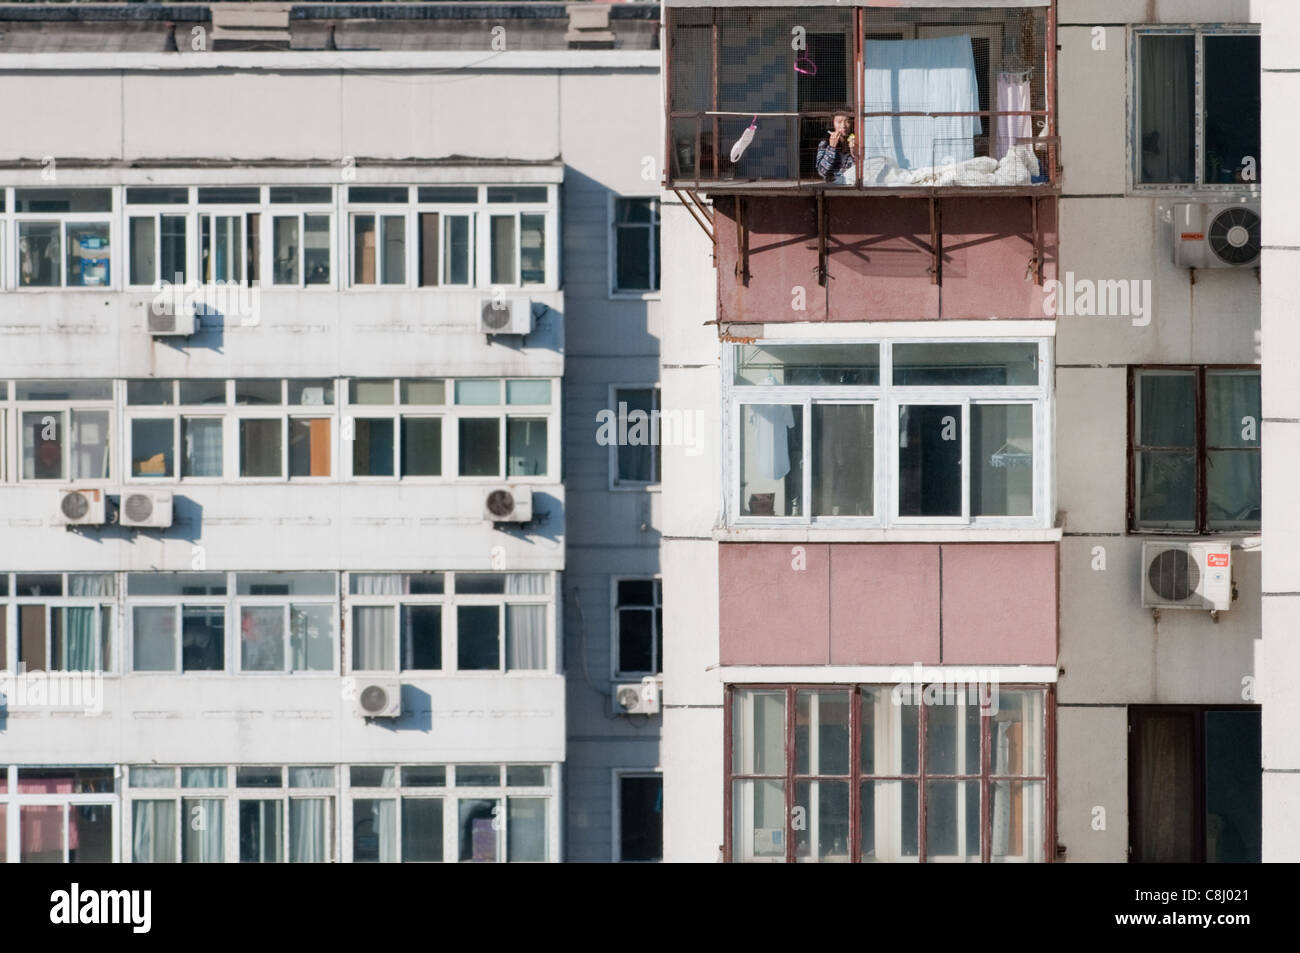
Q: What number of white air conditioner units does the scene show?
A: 9